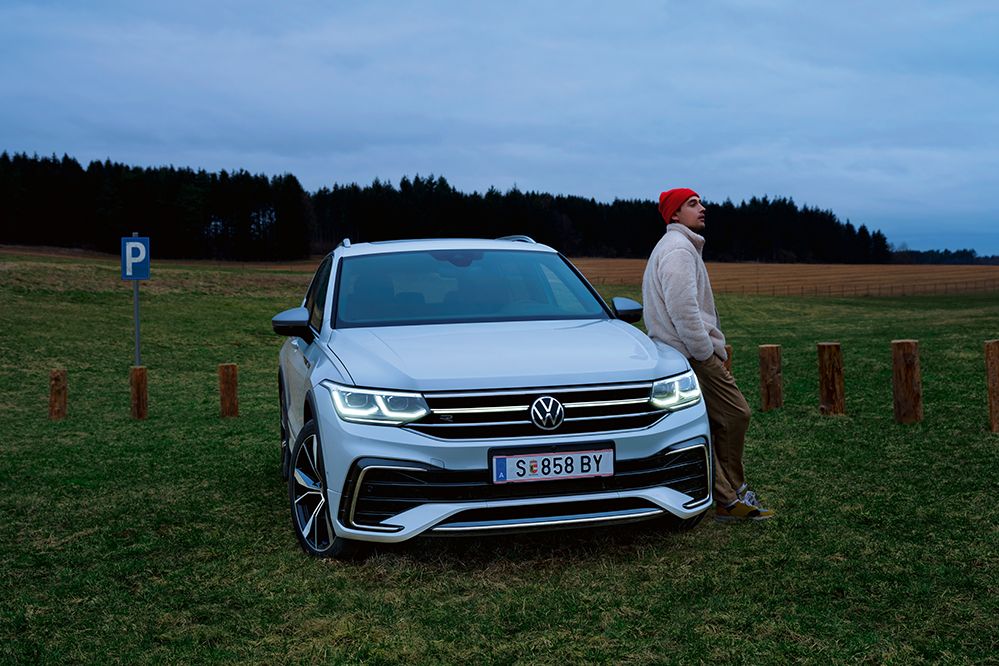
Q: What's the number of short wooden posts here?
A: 8